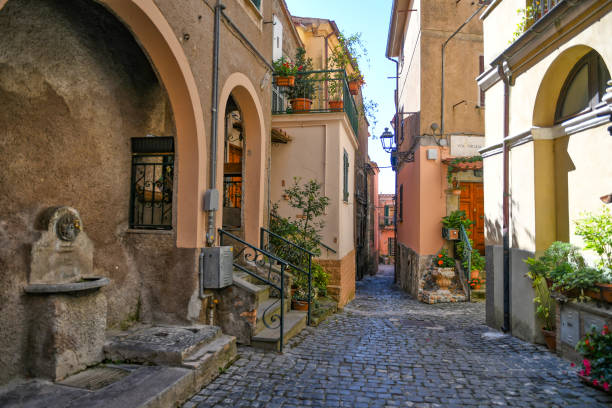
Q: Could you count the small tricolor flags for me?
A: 0